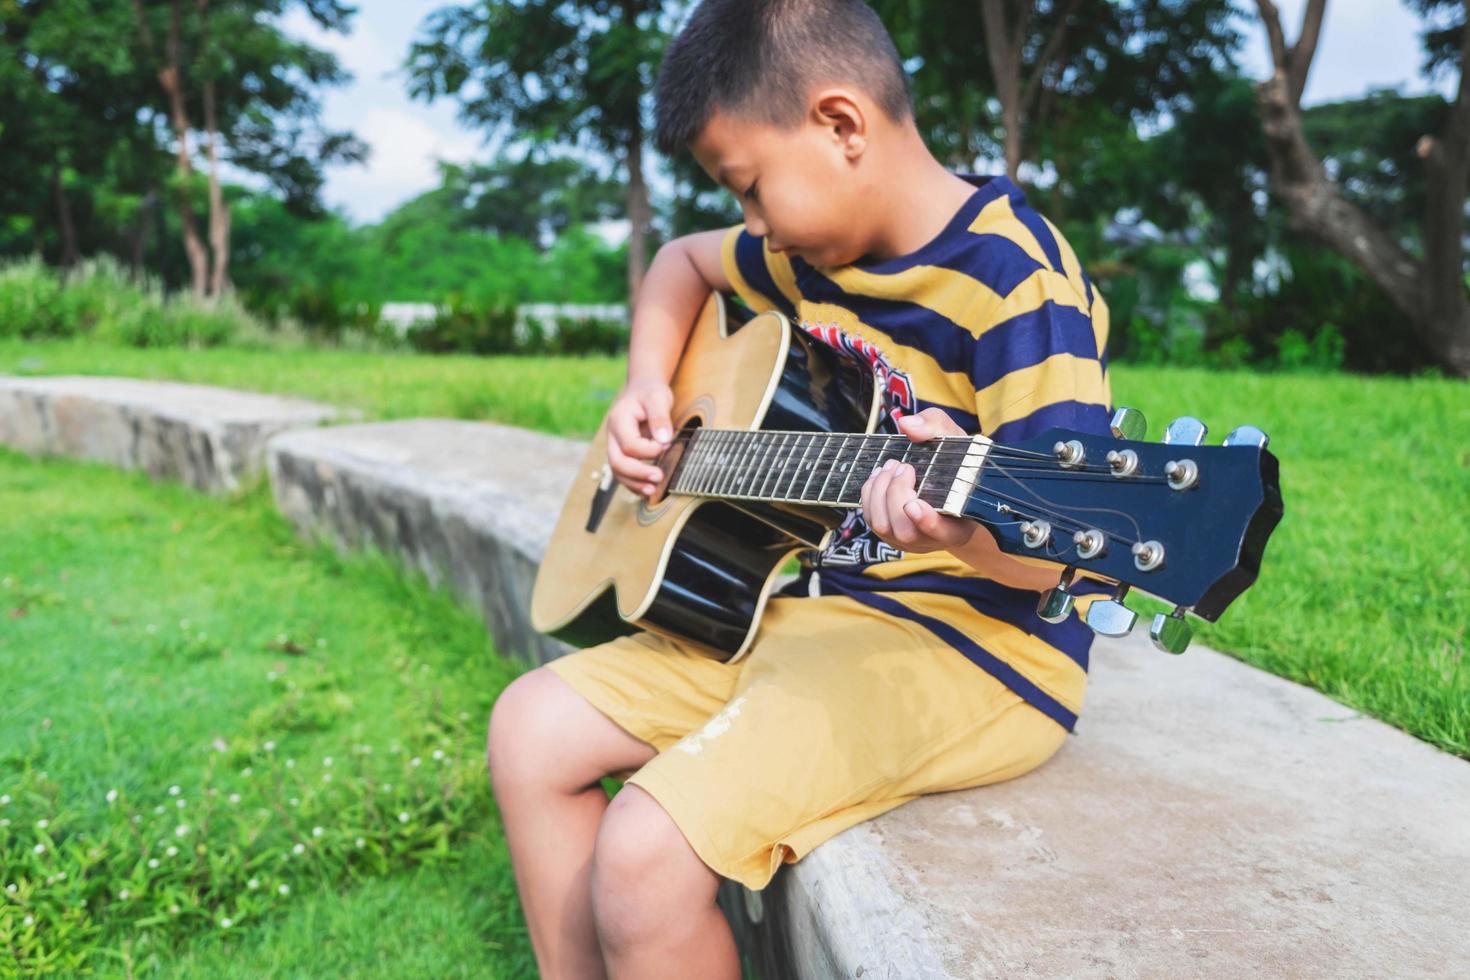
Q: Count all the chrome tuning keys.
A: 6